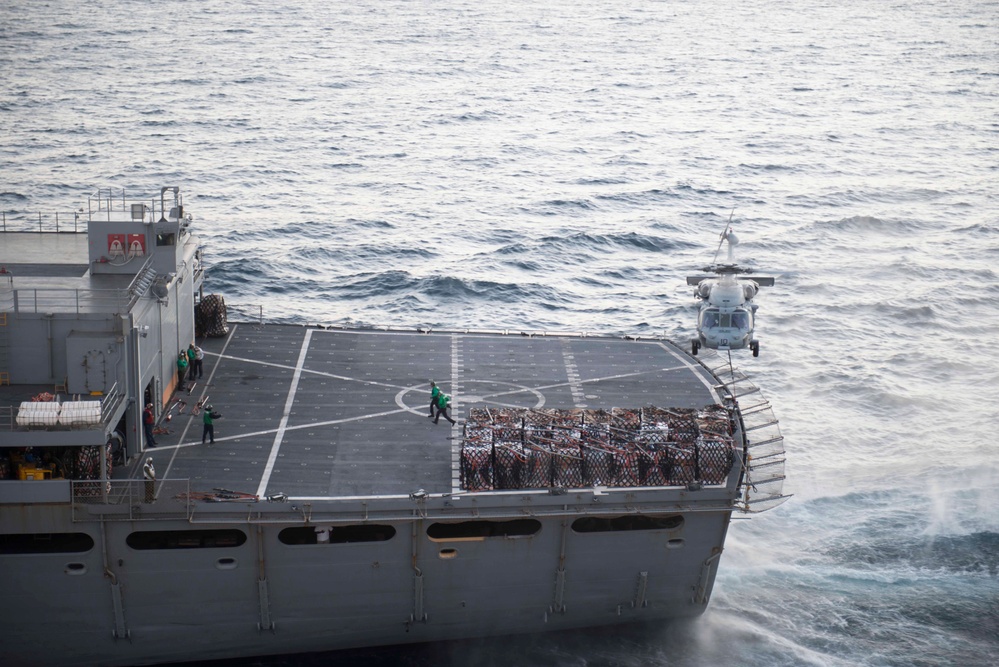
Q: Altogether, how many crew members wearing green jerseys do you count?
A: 5